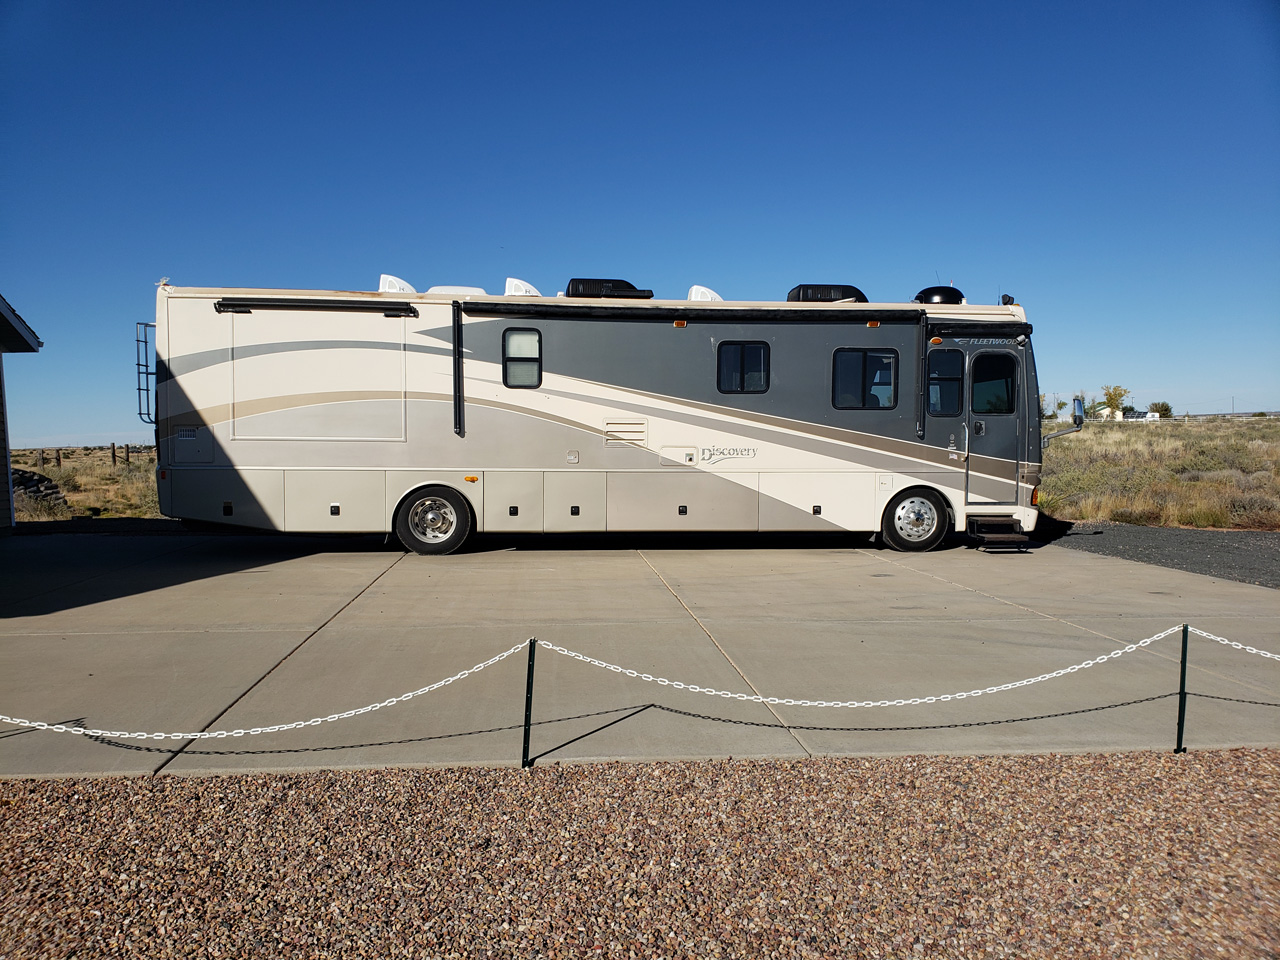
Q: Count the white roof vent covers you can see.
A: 3